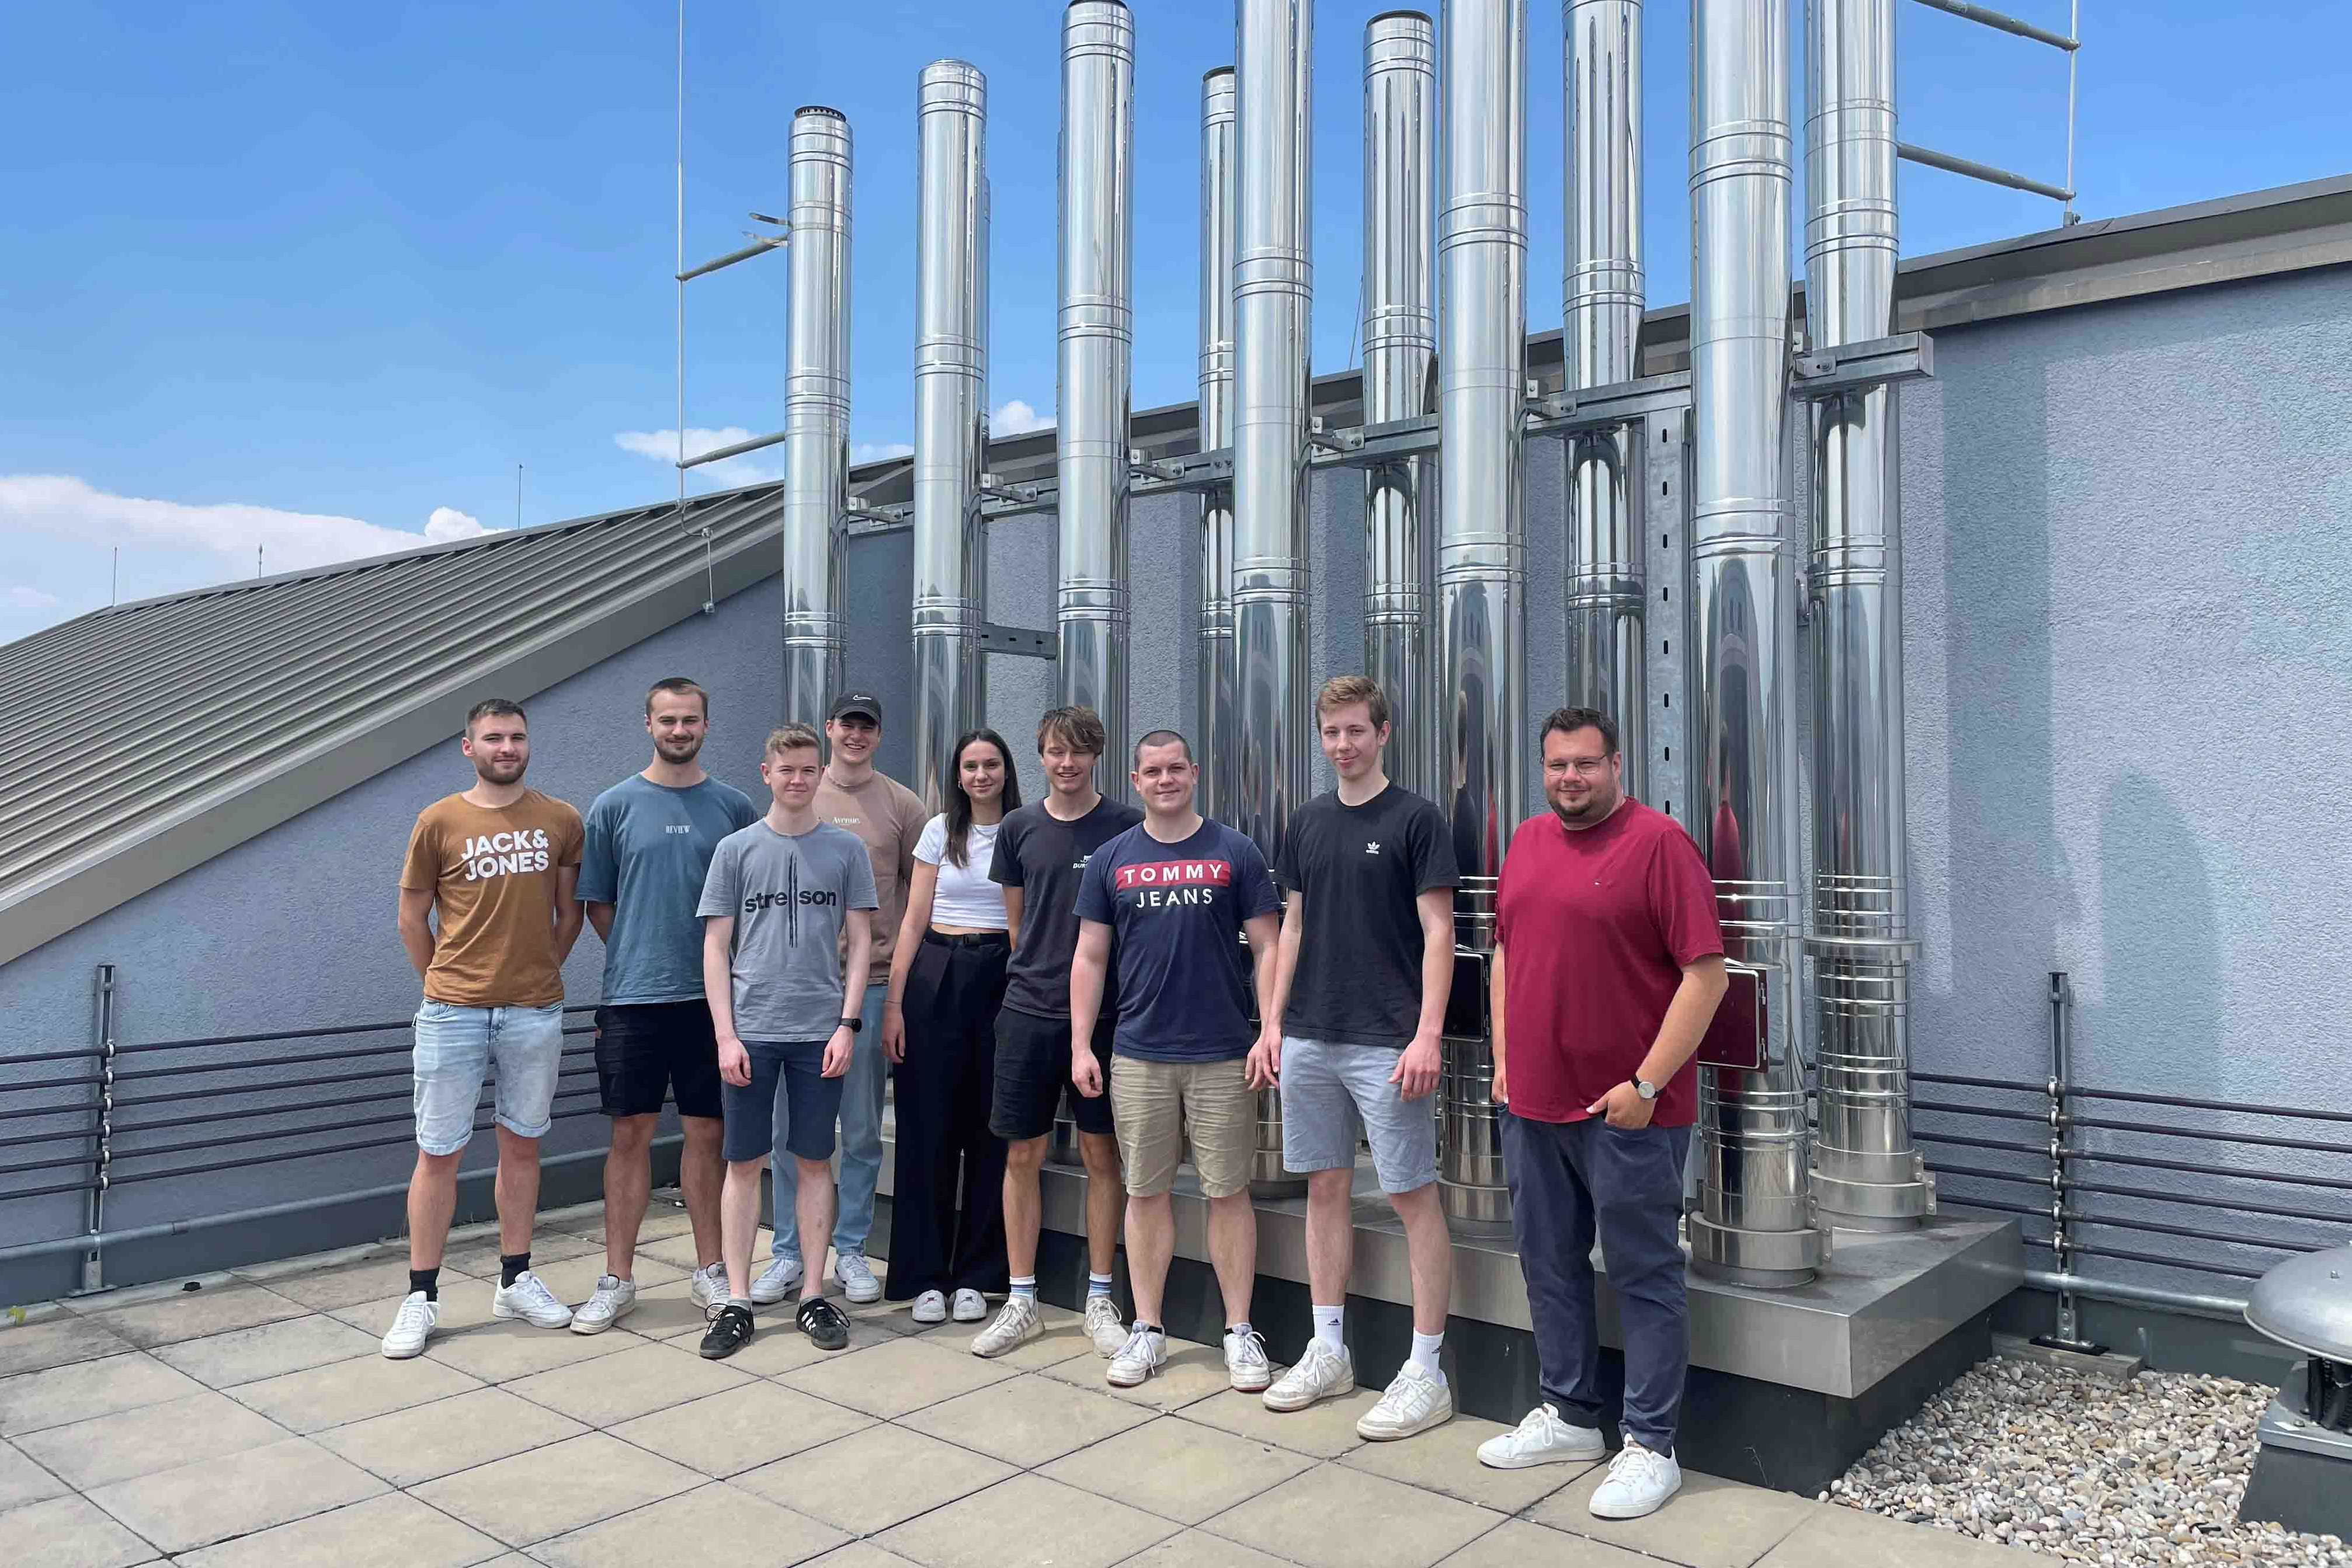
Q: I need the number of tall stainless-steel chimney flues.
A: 10